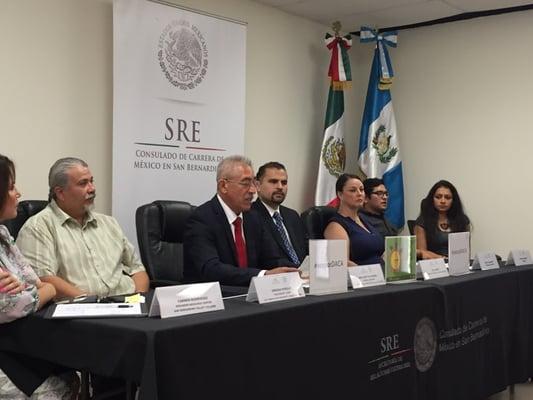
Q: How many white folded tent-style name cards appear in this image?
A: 6